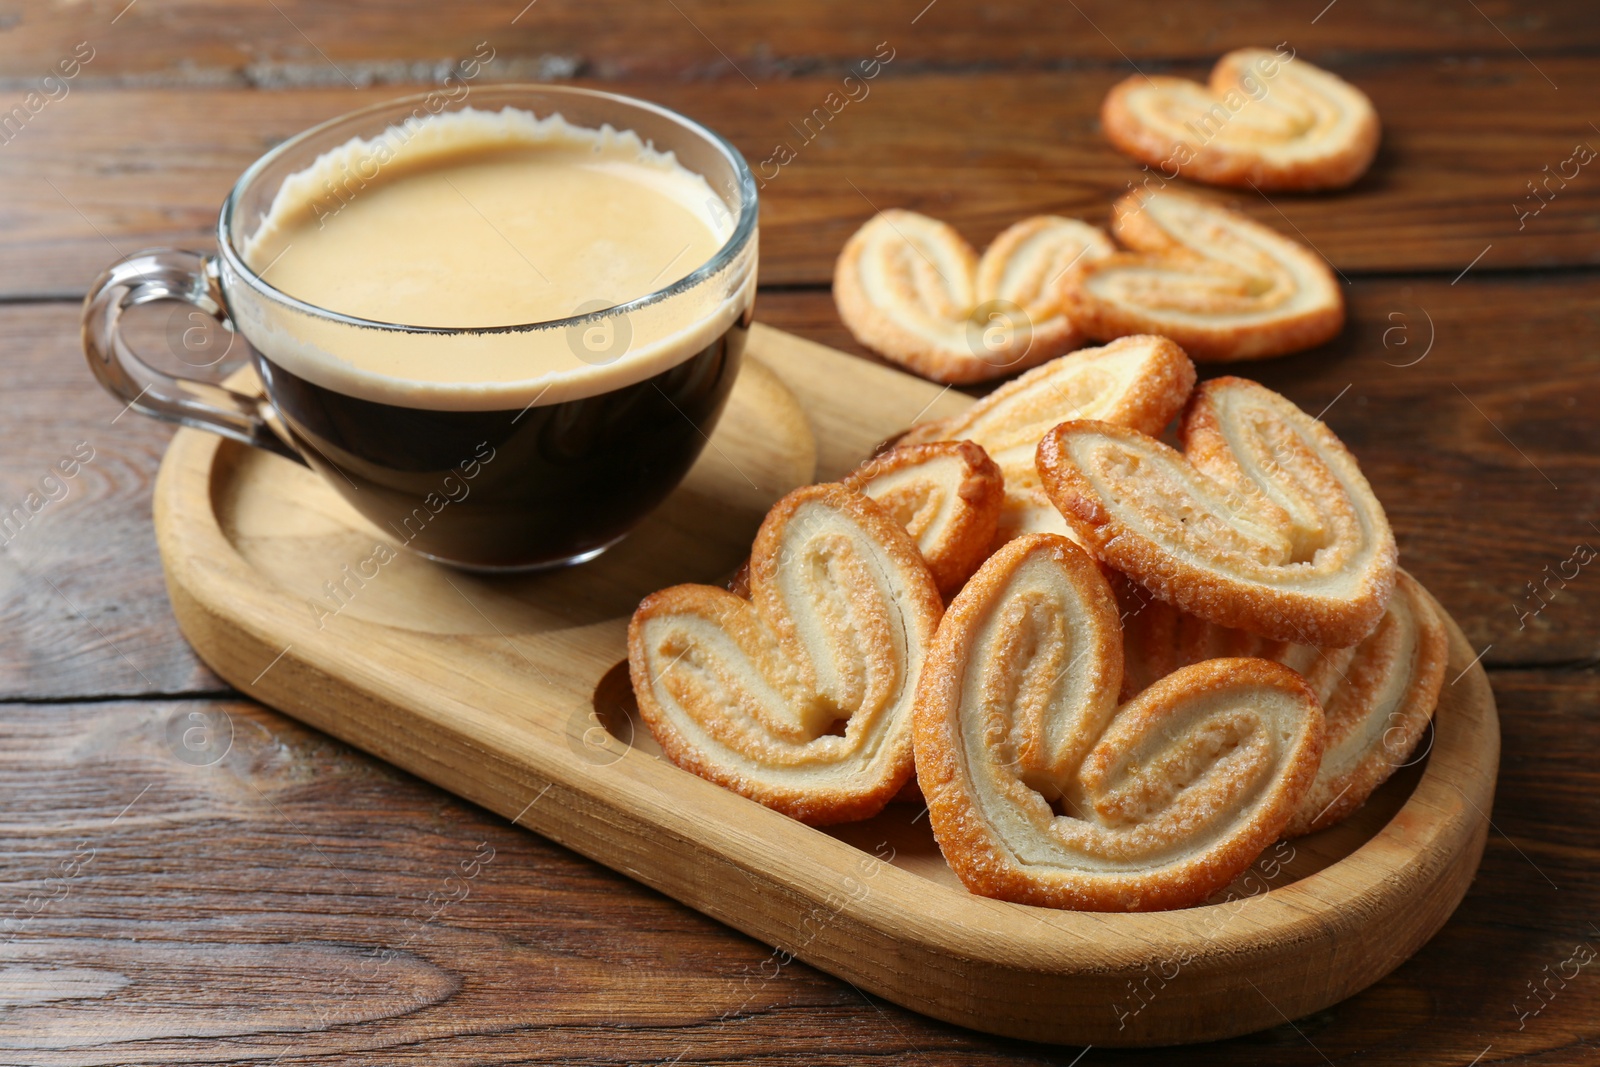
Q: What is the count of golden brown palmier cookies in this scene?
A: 9